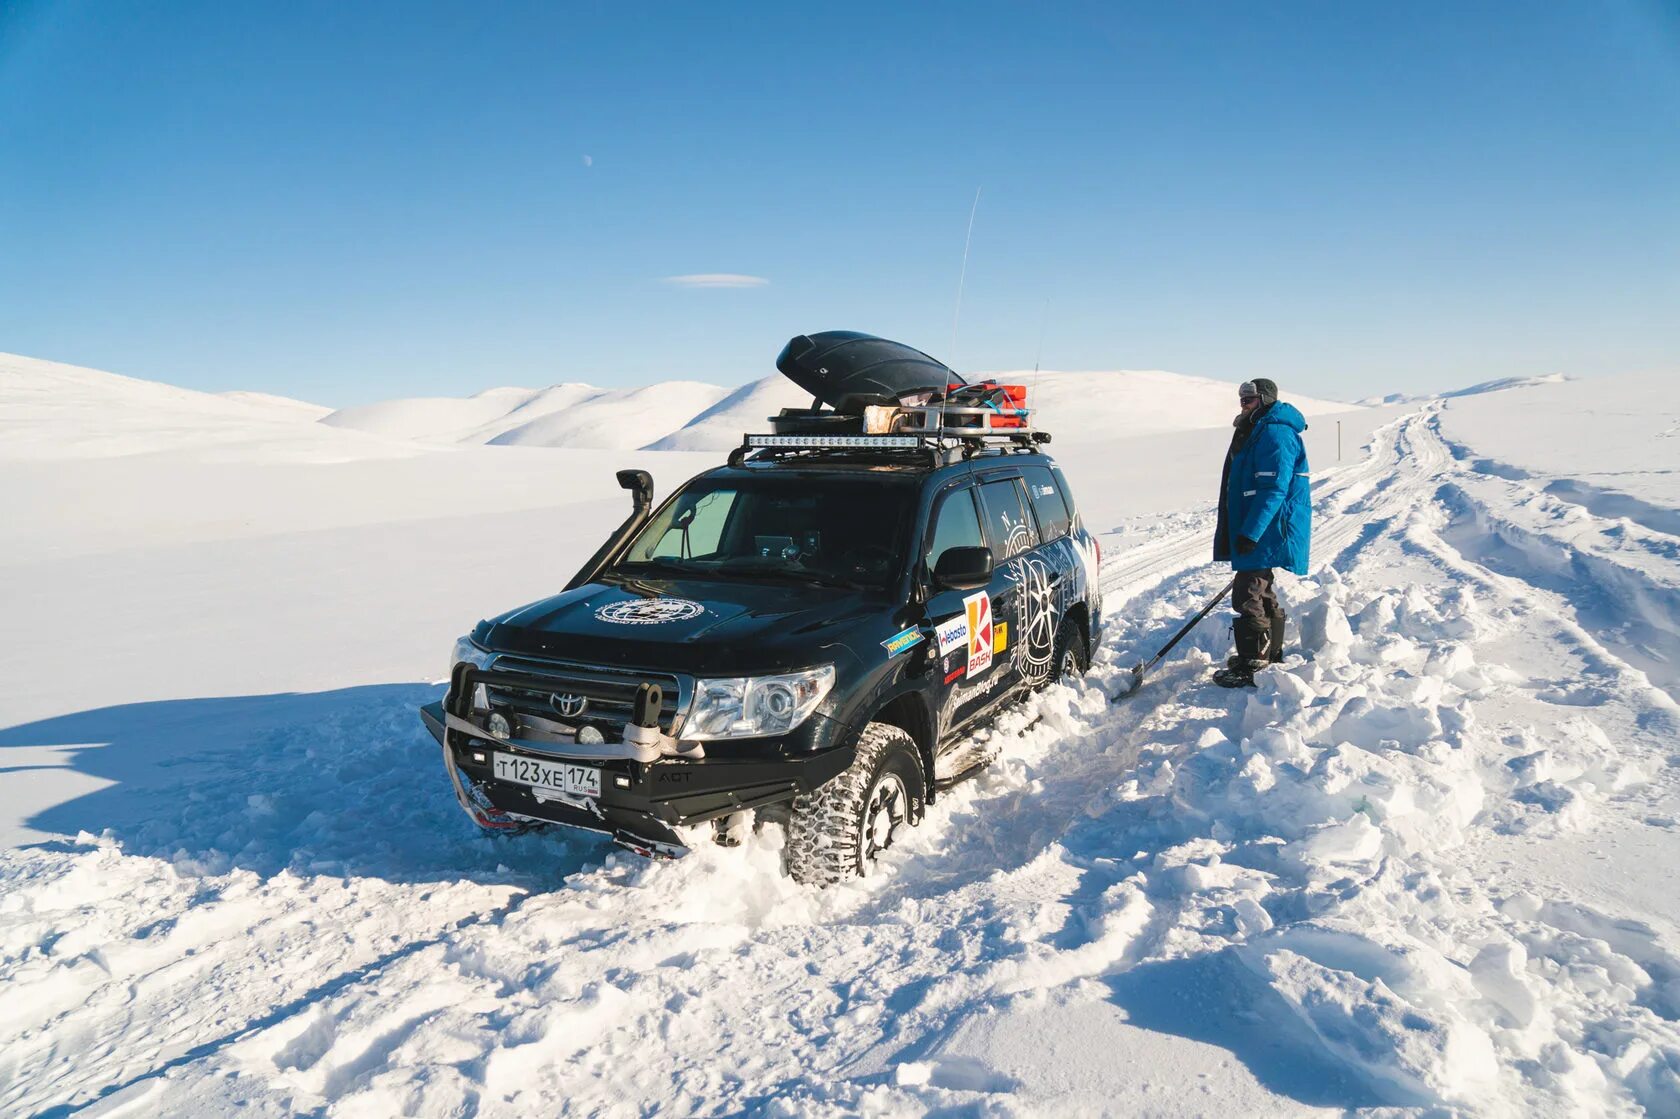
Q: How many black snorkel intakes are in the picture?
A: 1